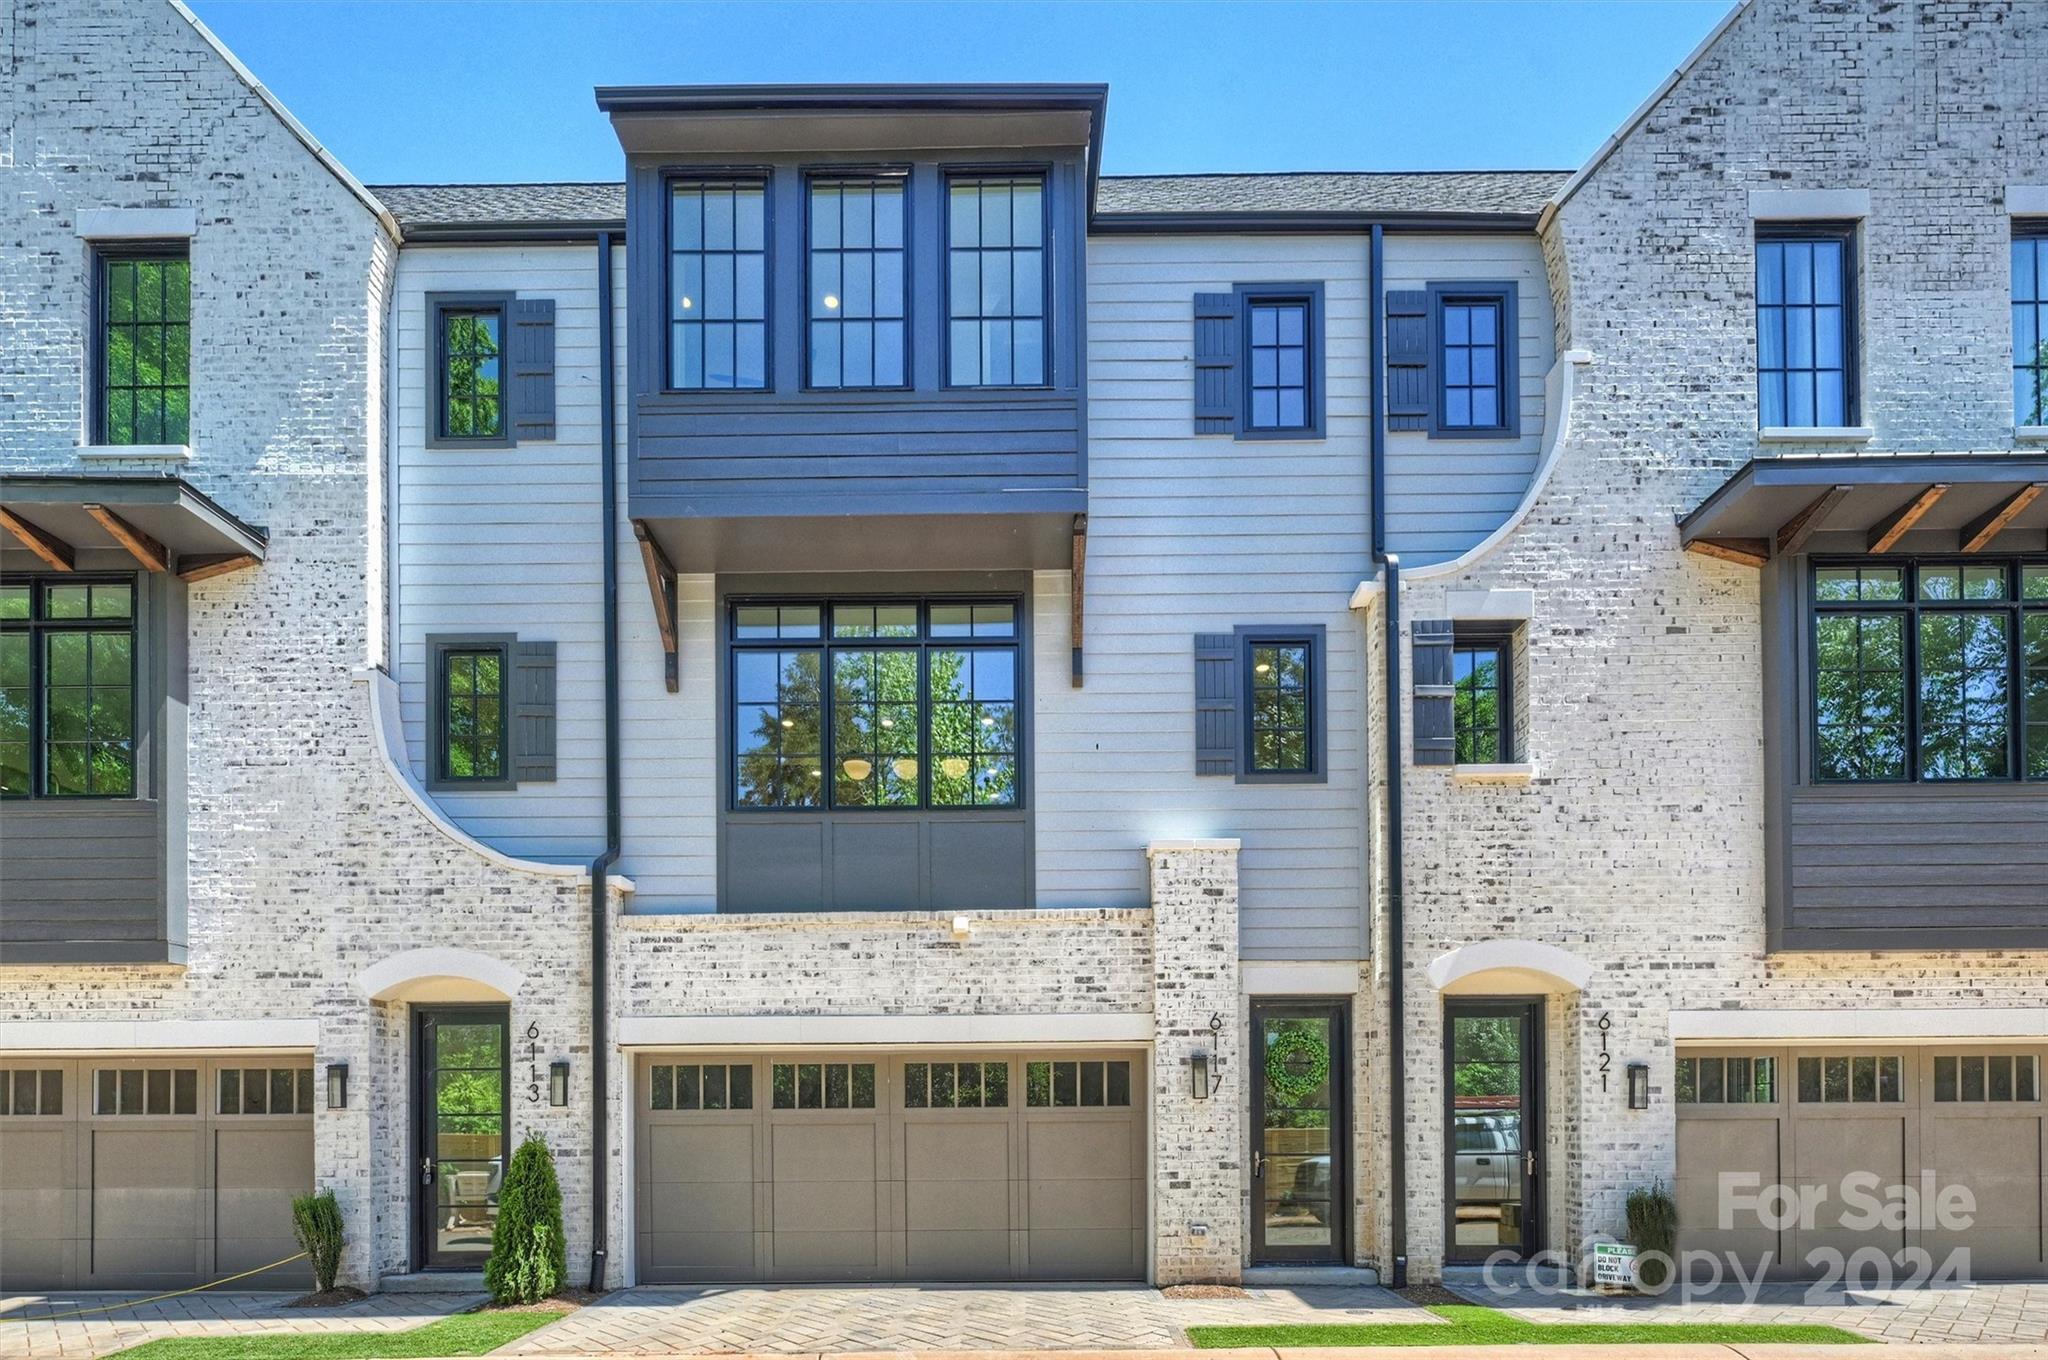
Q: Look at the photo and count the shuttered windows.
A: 6